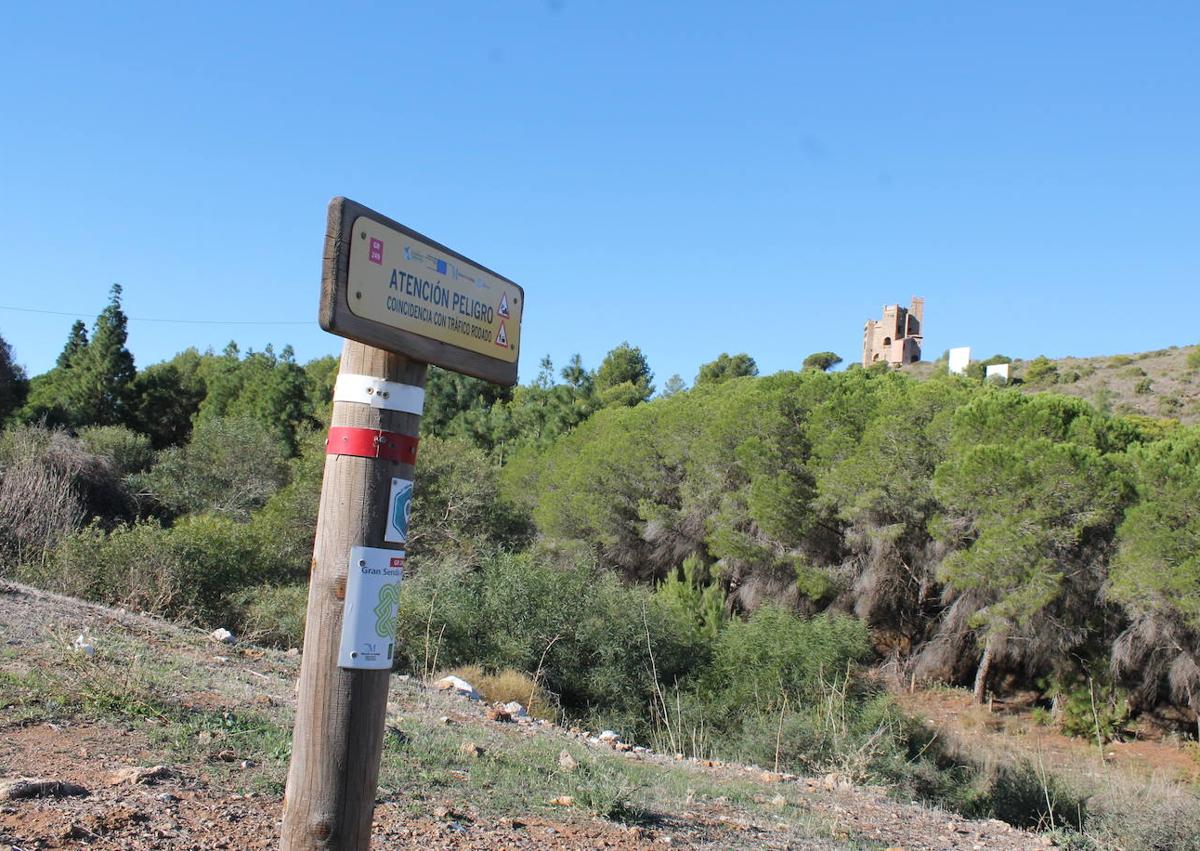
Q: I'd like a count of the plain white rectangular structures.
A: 2